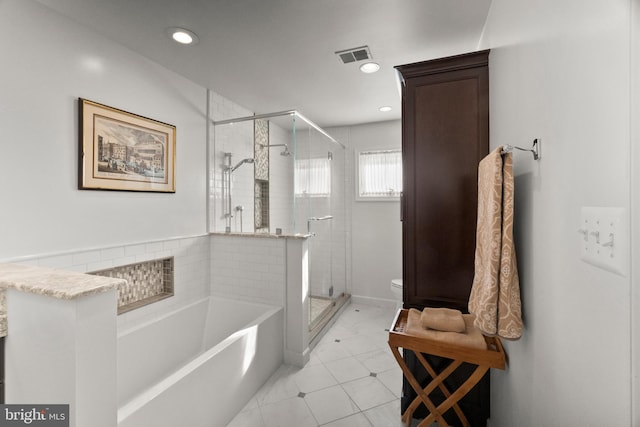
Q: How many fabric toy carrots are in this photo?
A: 0